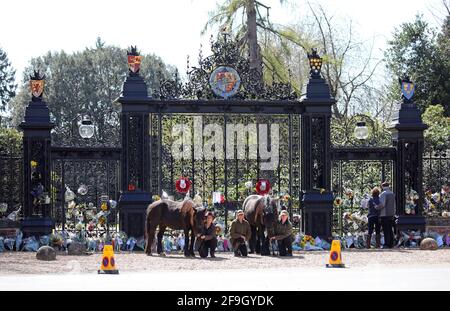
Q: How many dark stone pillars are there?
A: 4